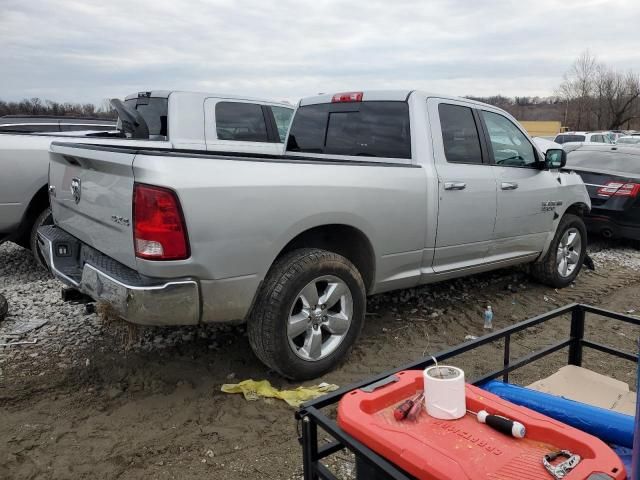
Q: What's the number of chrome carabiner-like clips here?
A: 1